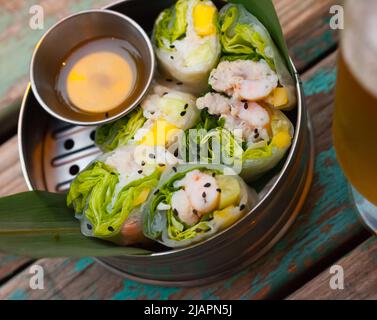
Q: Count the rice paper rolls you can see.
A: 6